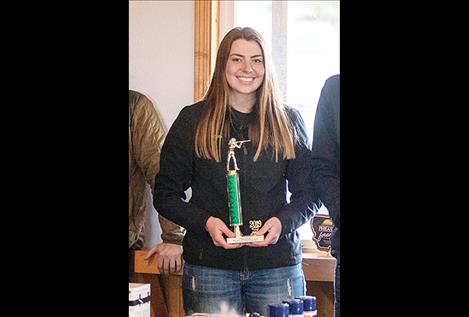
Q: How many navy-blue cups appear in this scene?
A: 3